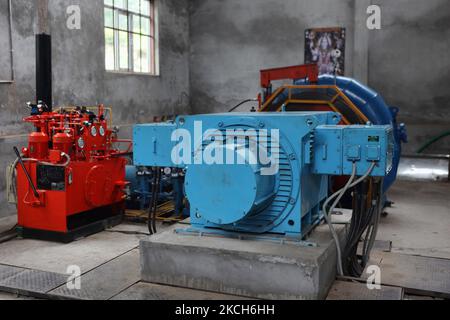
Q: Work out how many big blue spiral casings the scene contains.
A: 1